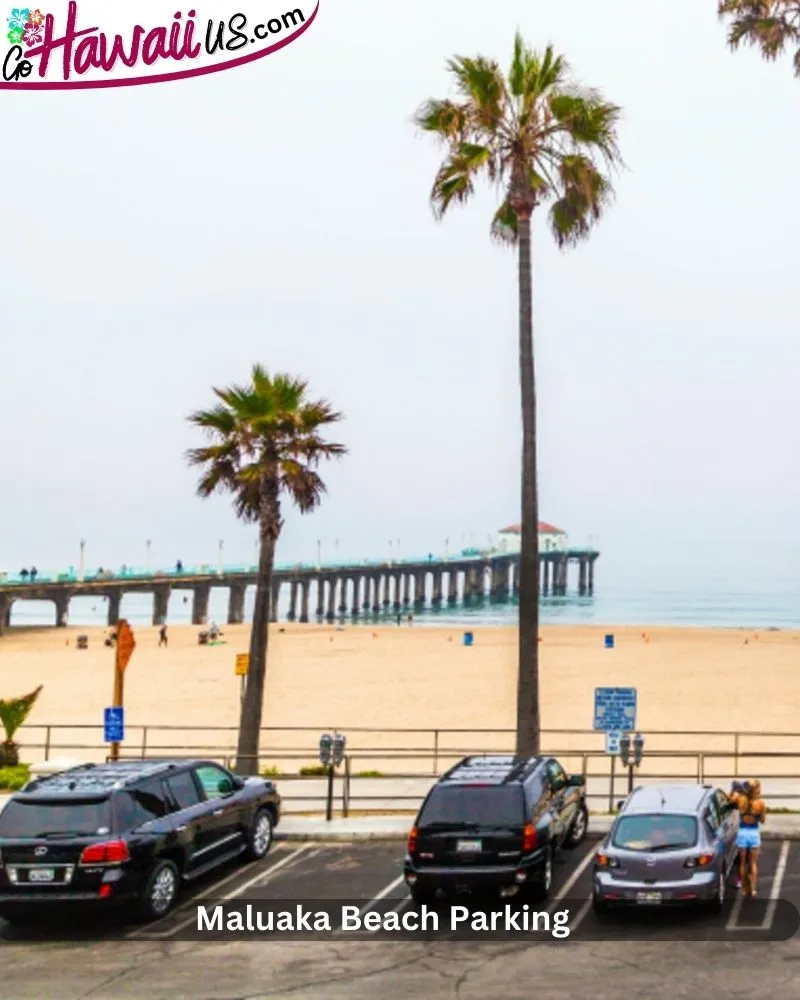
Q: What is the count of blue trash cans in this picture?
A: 2